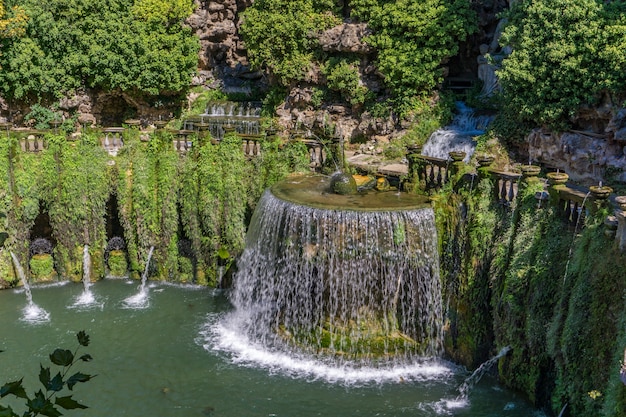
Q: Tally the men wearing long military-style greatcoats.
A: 0